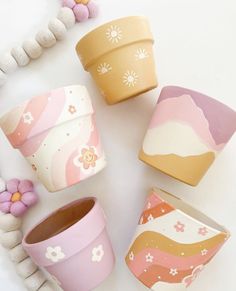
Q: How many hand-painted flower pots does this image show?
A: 5